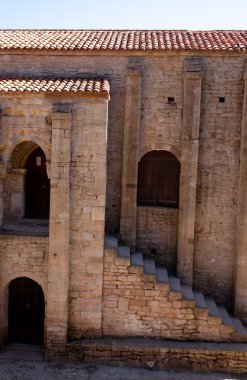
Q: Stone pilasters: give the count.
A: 4